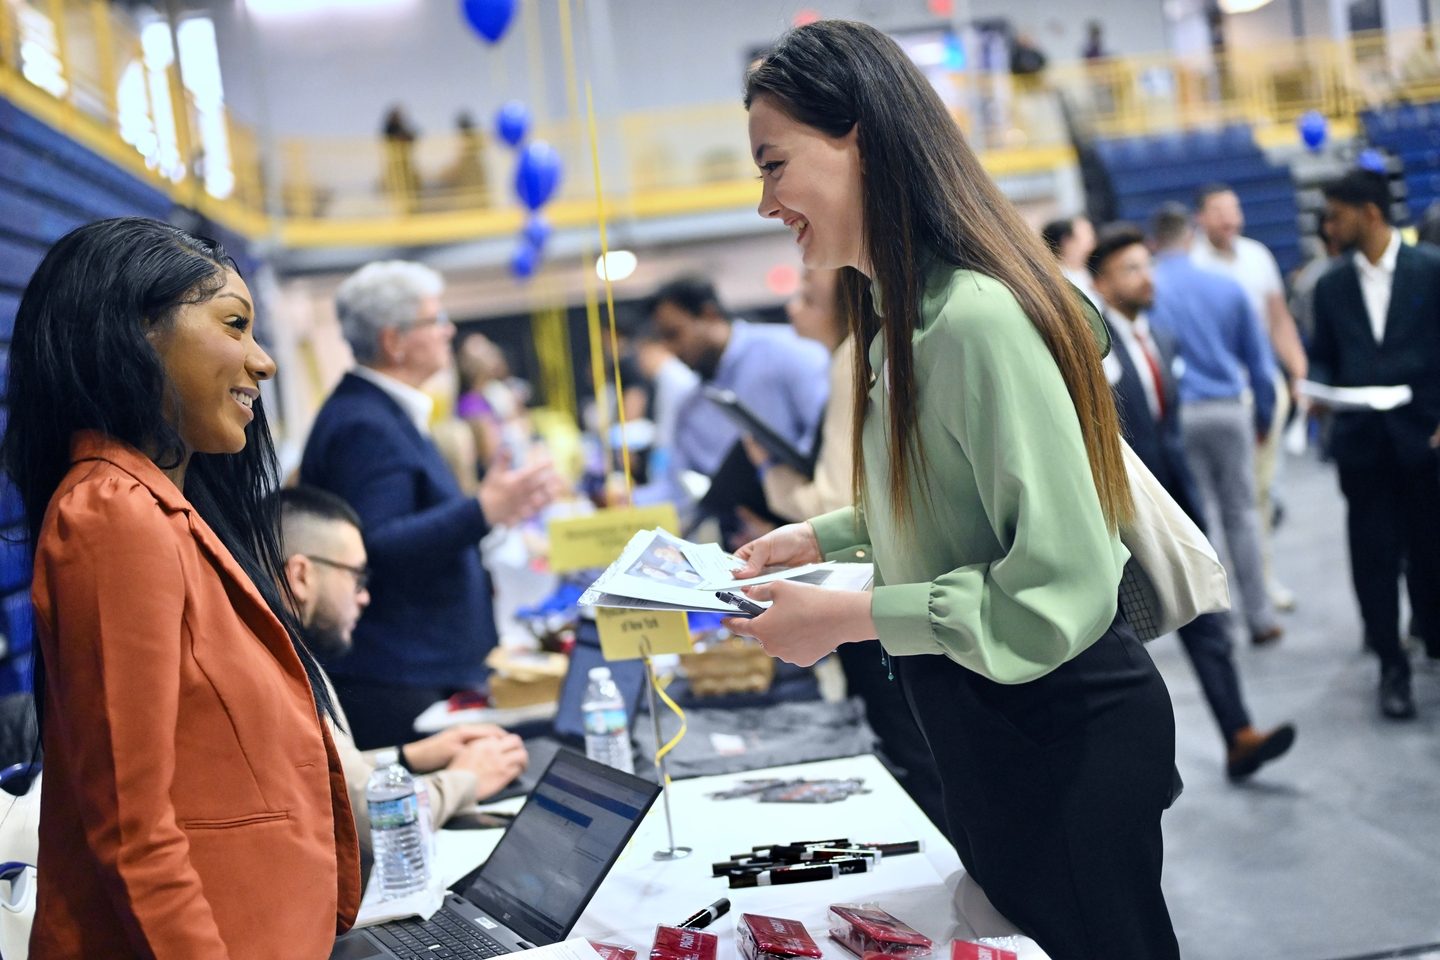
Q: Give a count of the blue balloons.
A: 7